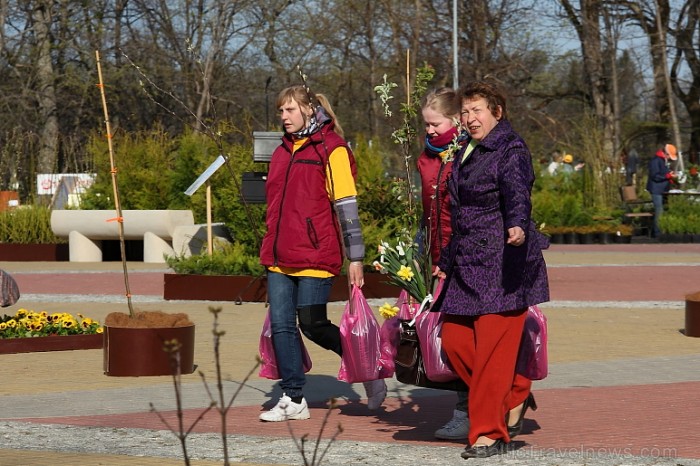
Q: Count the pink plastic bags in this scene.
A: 5